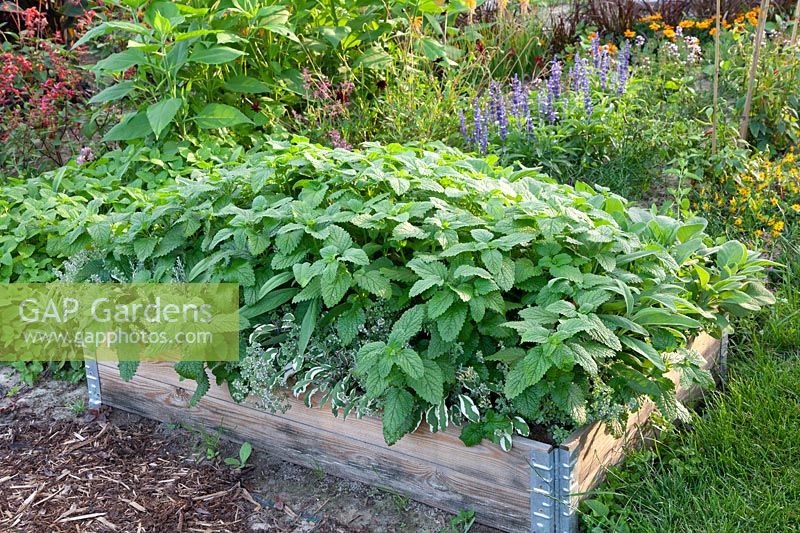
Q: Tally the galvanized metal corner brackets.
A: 3